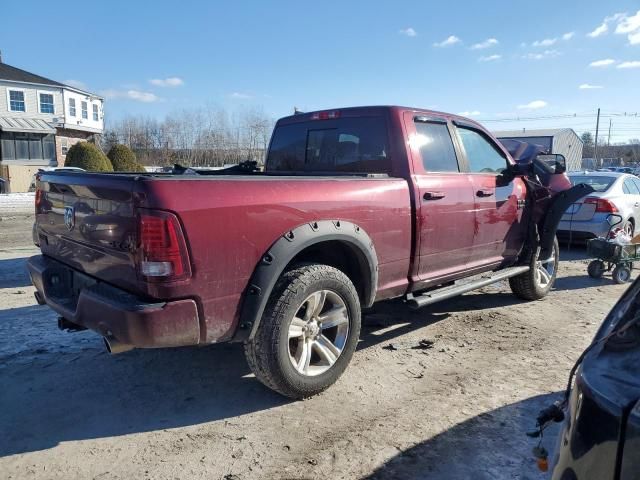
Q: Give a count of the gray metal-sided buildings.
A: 1